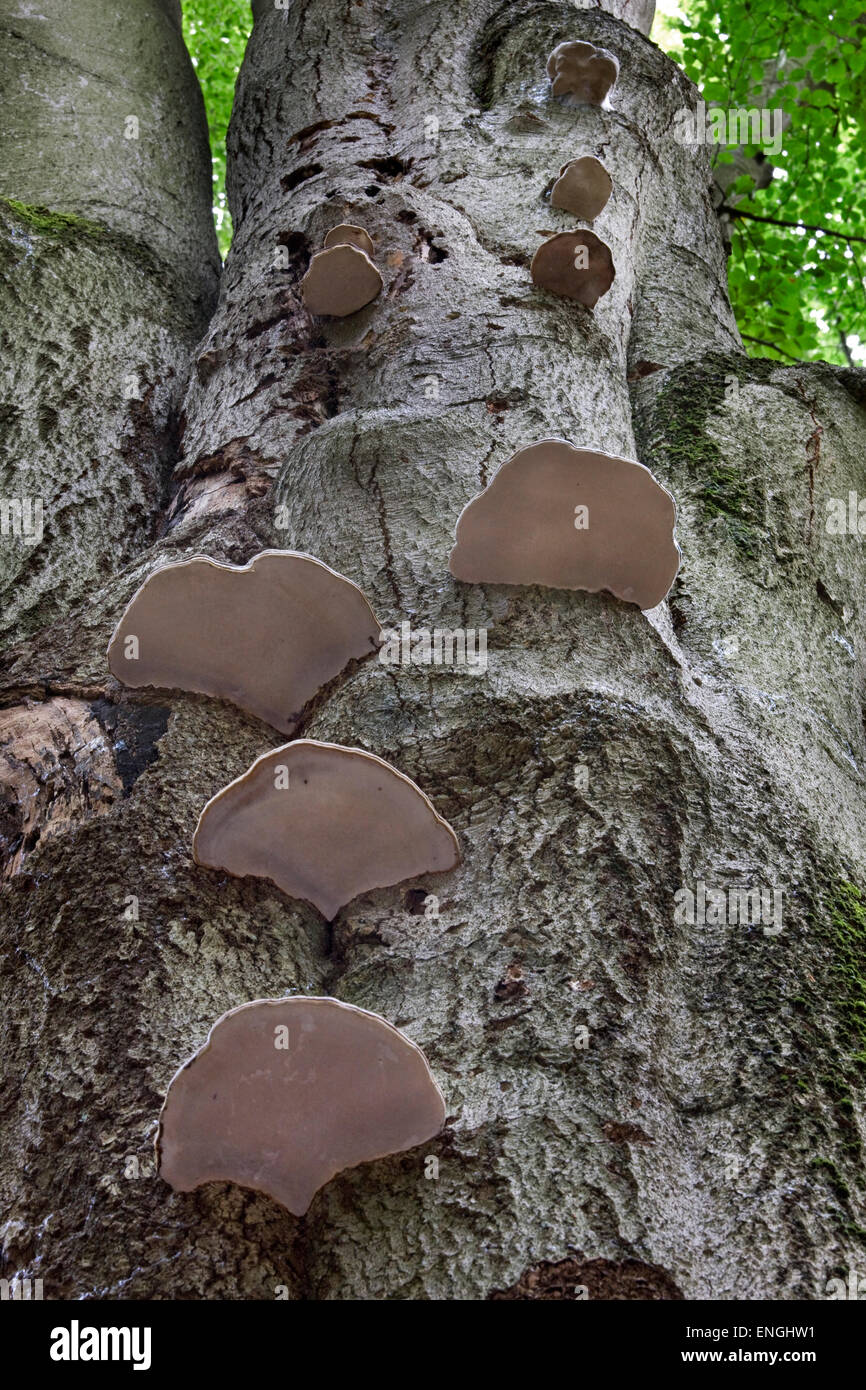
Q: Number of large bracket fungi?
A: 4